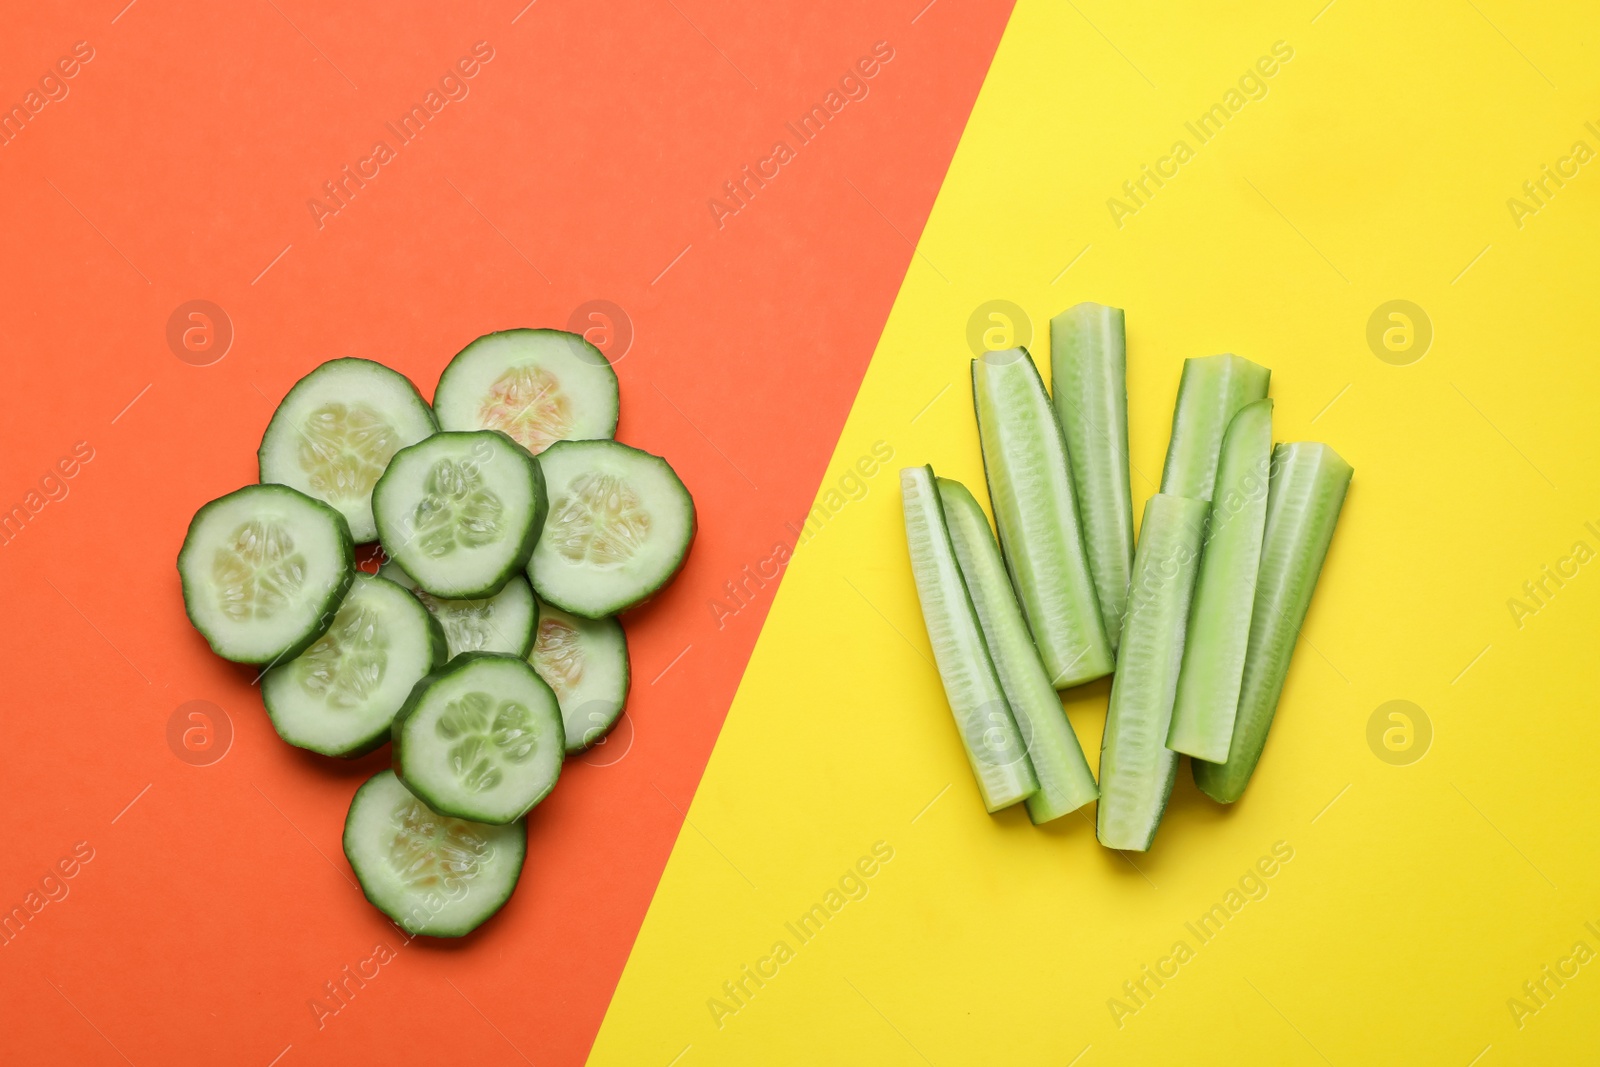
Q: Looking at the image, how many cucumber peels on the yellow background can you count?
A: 8